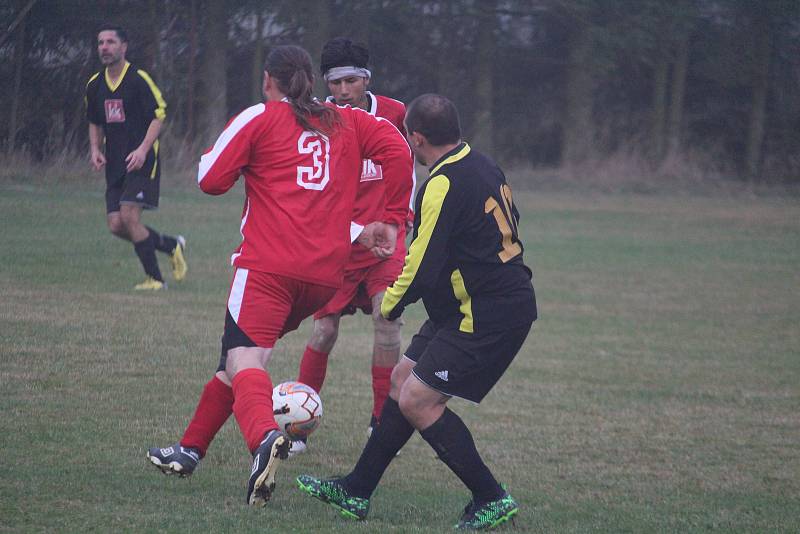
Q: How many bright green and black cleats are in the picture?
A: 2